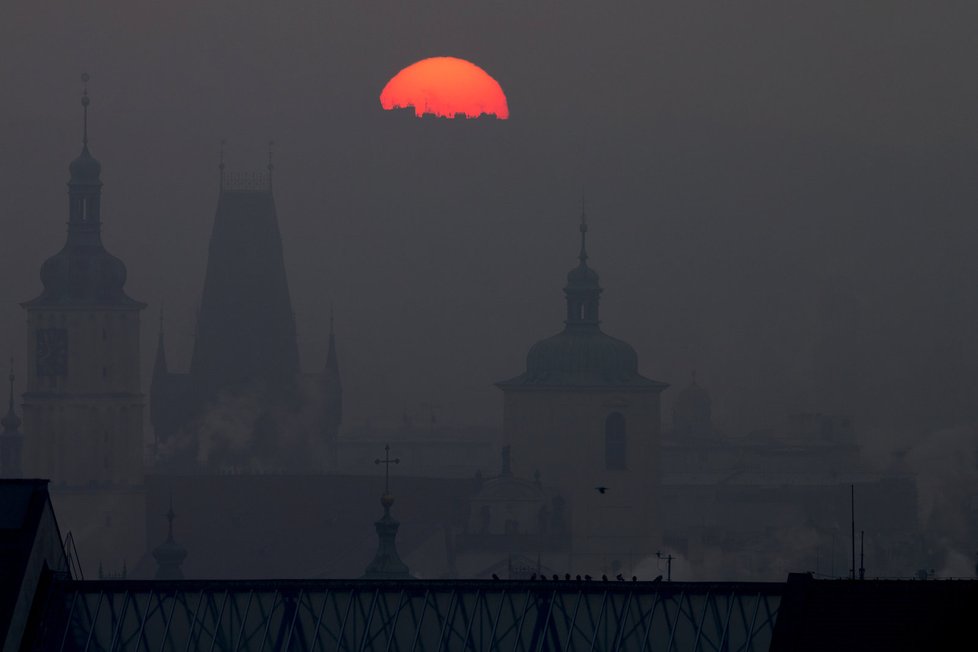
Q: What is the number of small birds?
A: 12